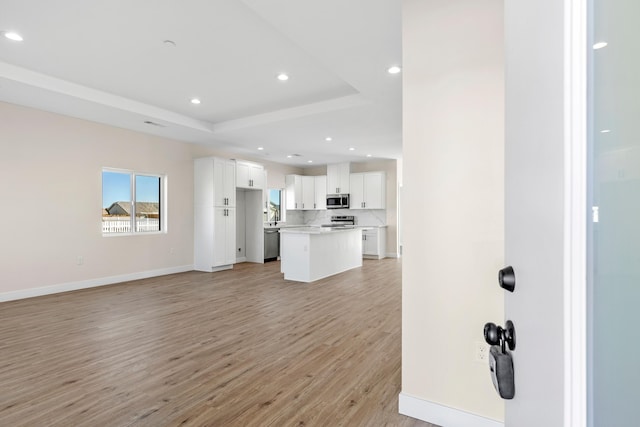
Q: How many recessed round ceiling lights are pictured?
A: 10